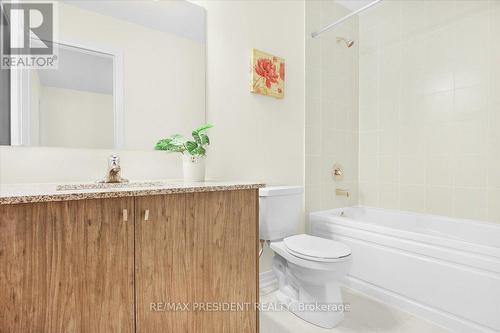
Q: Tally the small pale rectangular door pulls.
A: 2